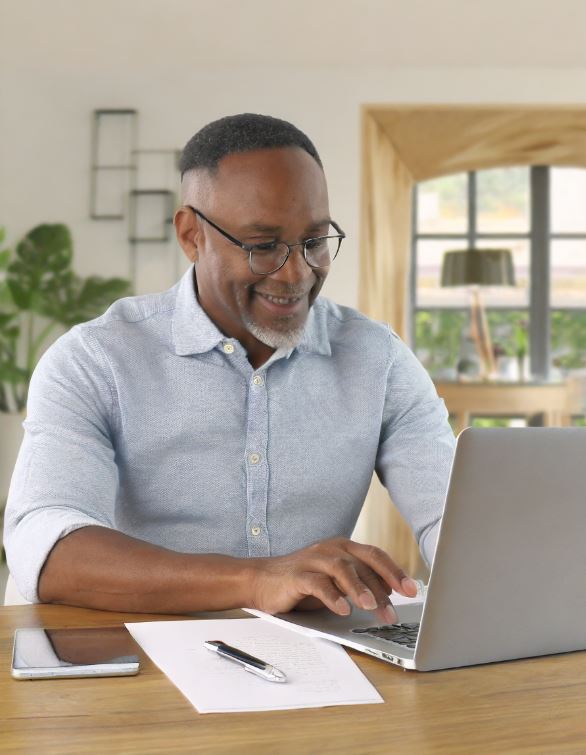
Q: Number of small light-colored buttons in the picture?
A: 4